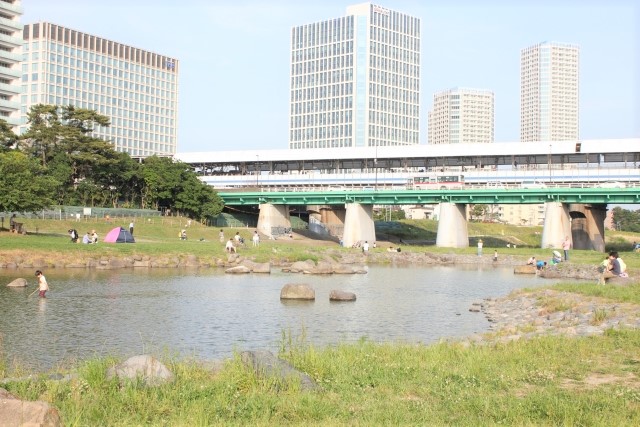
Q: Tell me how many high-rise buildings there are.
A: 5